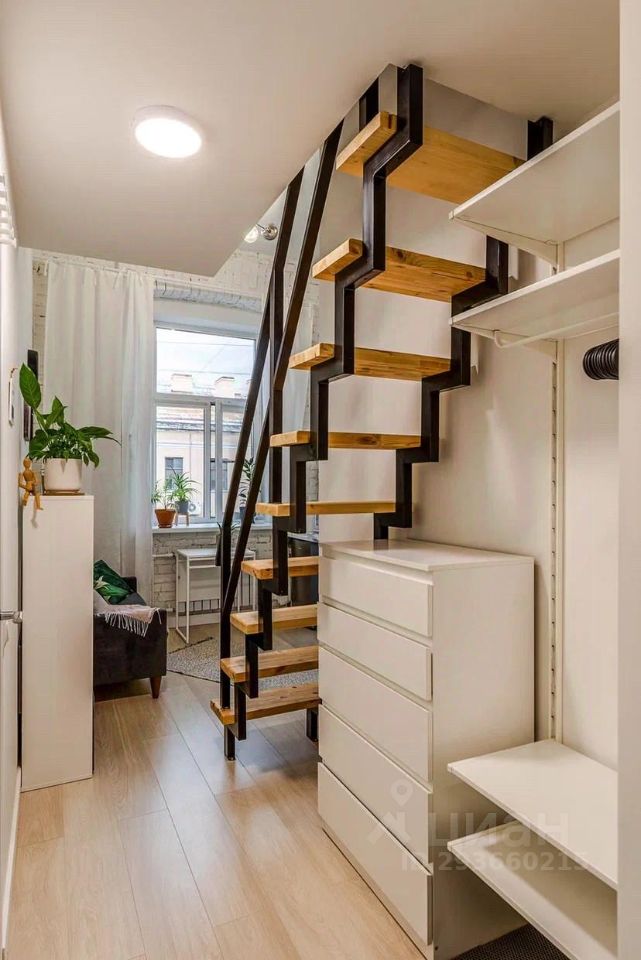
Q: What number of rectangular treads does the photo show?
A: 9